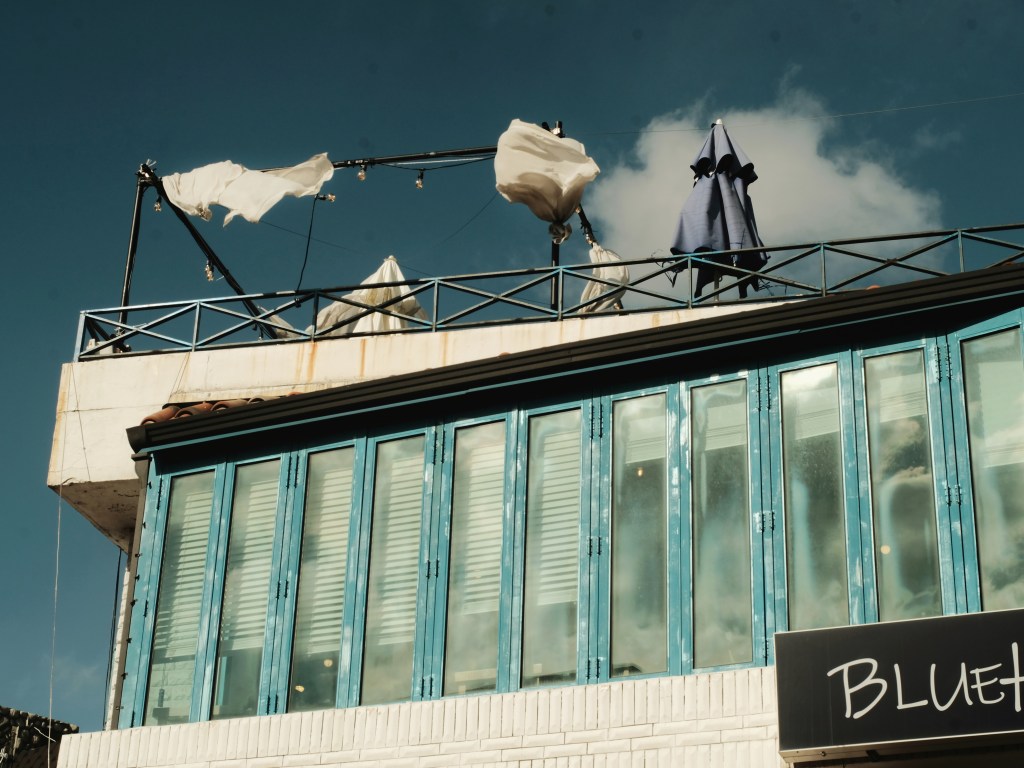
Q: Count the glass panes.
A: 11